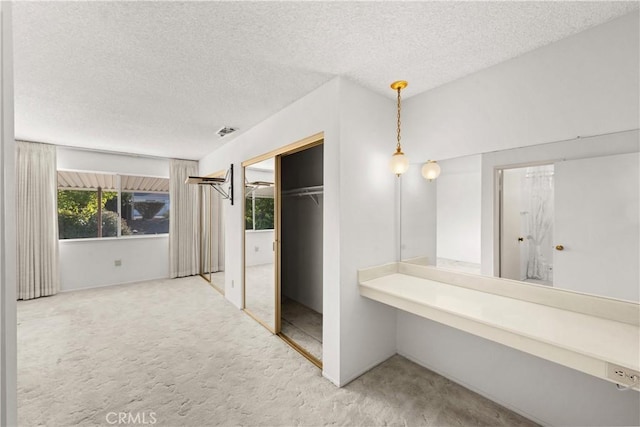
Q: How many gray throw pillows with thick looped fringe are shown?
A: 0